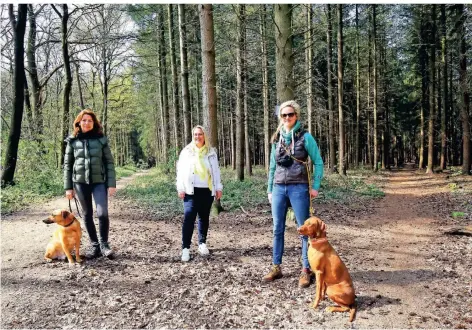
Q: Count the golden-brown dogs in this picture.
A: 2